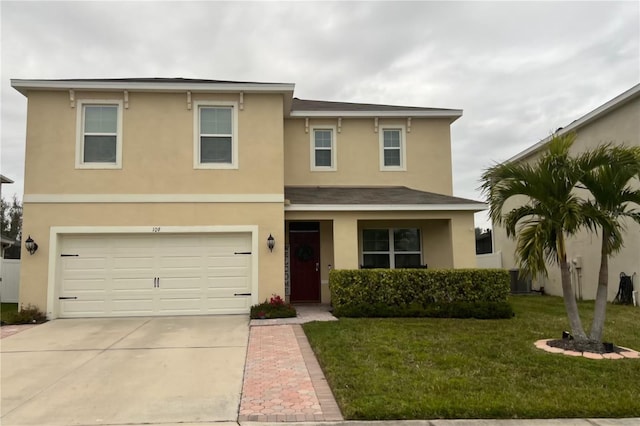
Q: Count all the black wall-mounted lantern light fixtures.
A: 2